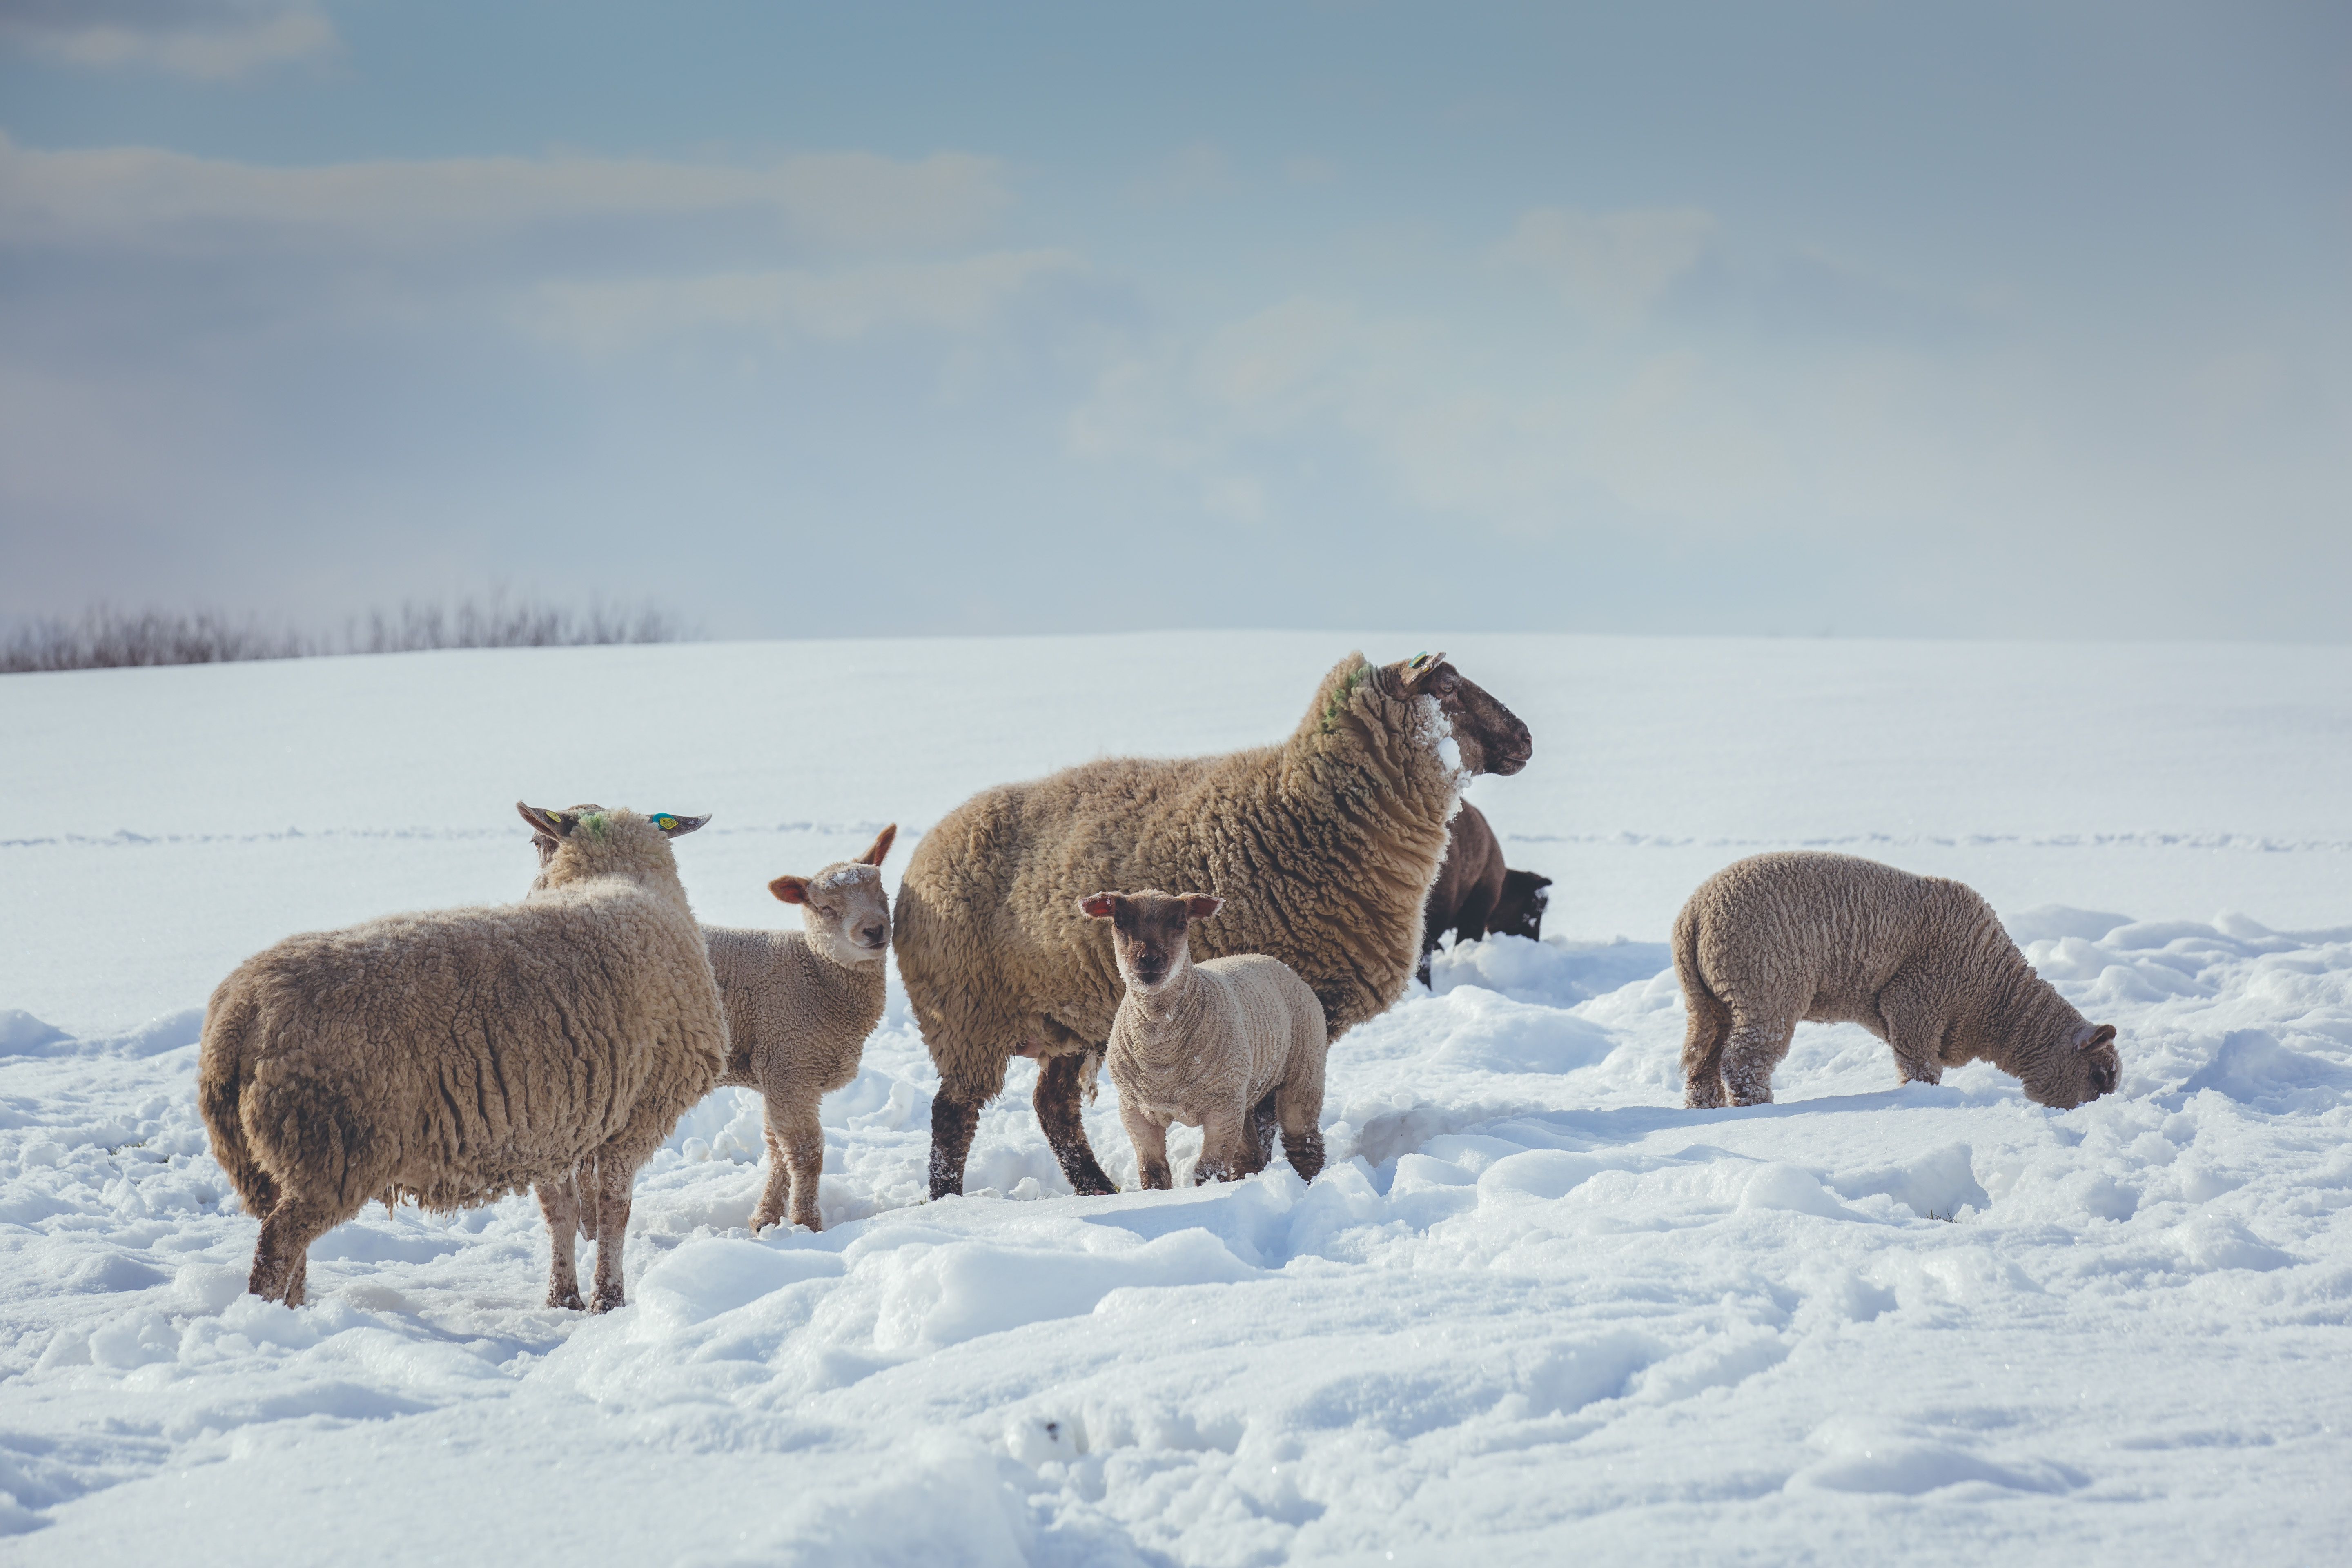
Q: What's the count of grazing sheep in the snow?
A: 2